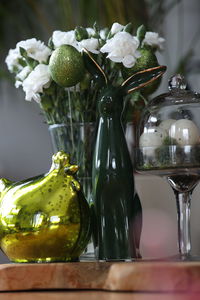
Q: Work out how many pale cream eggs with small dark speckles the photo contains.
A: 3